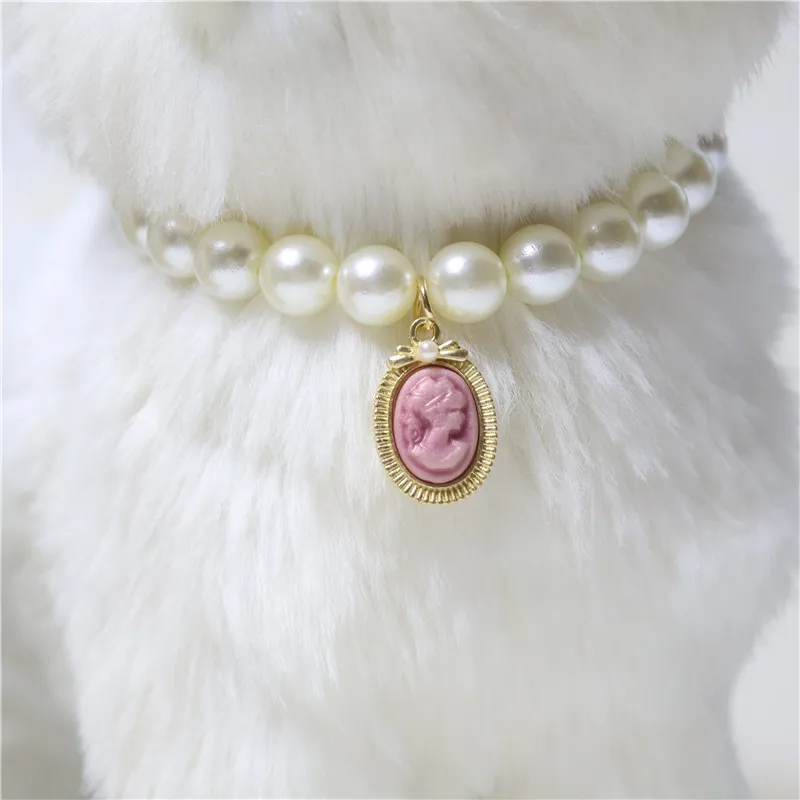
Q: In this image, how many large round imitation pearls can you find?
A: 11